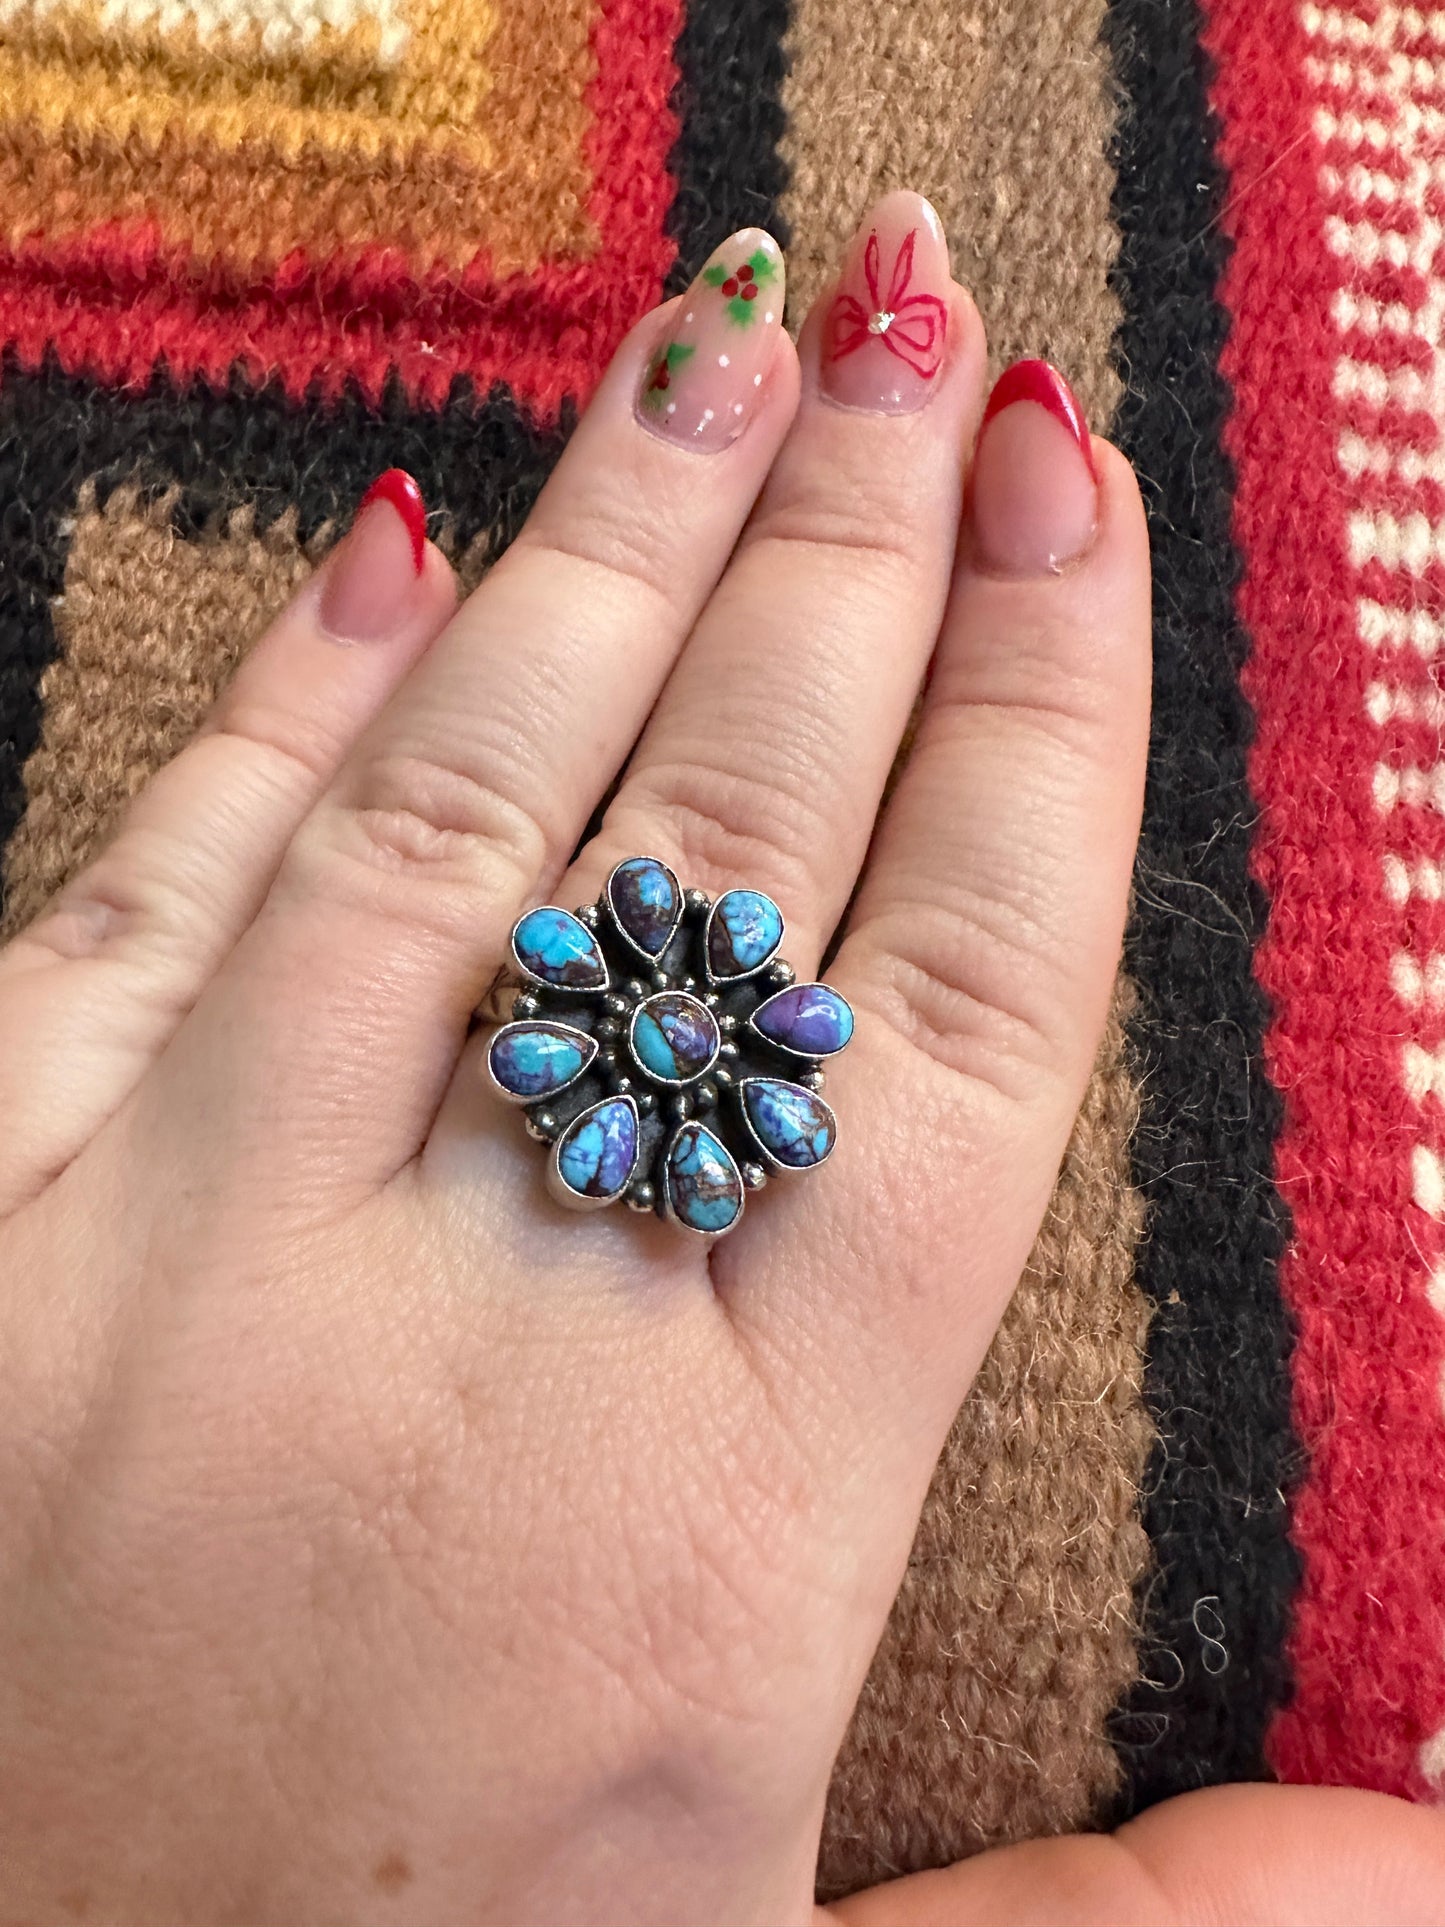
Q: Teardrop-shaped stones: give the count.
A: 8